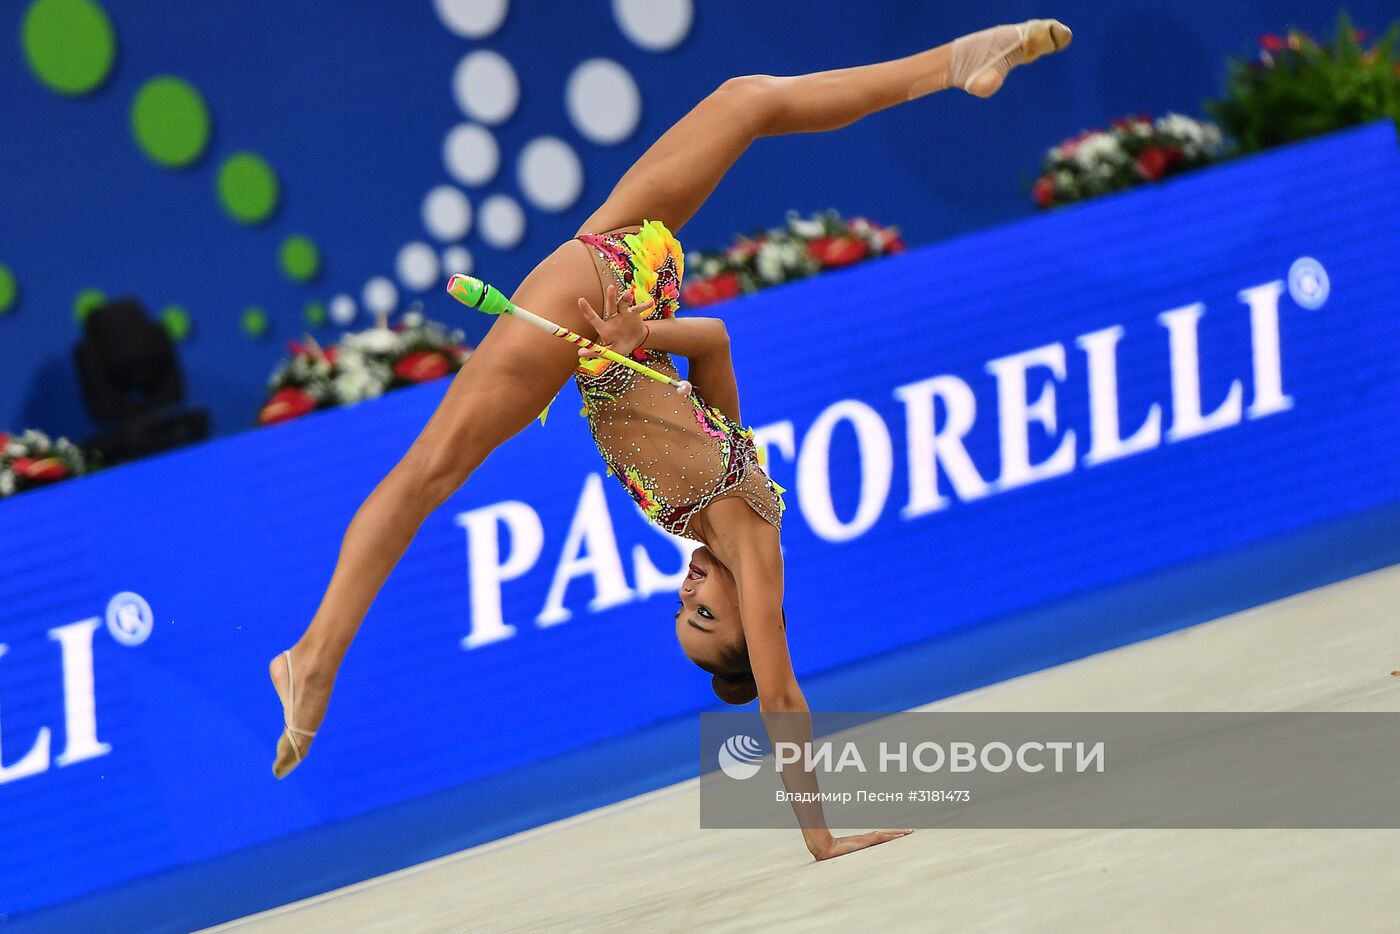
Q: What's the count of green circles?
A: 9